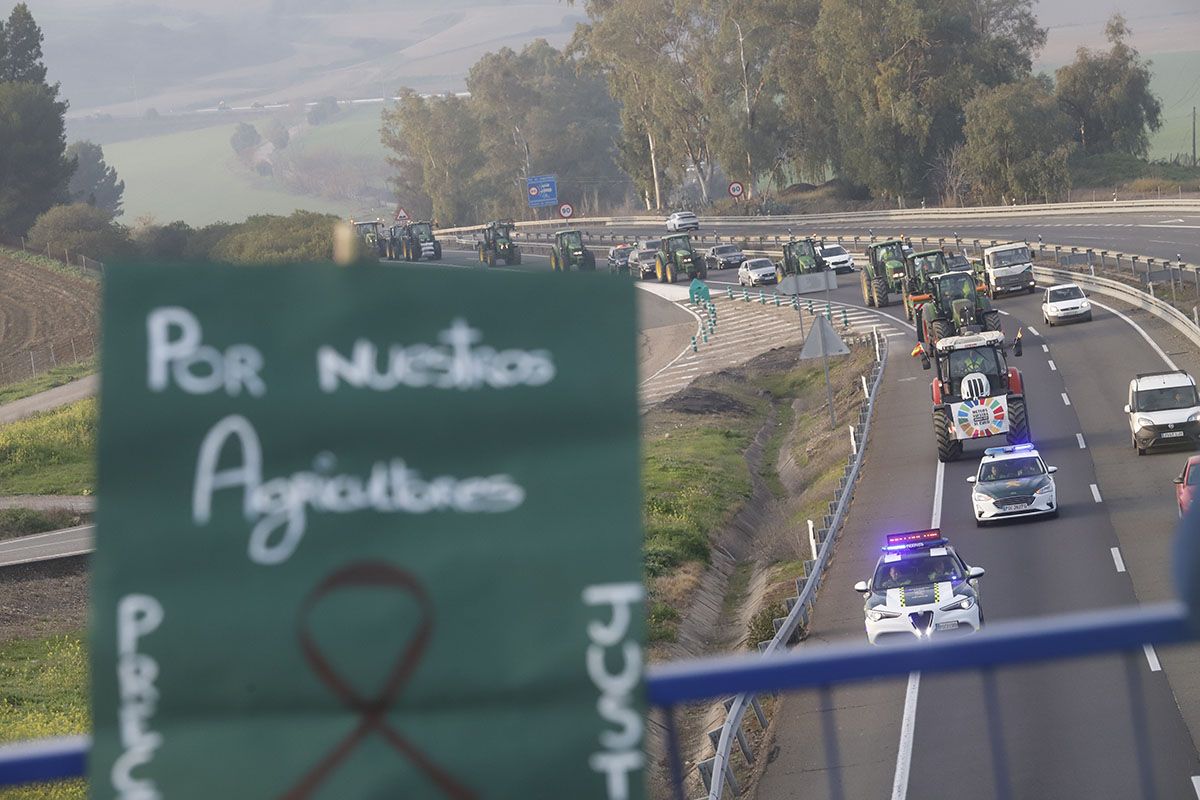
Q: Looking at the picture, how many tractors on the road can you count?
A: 11